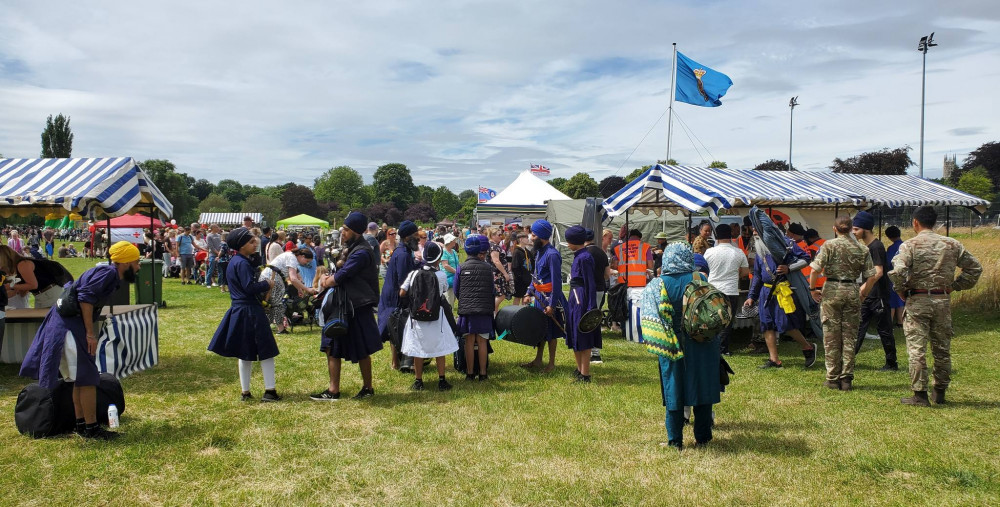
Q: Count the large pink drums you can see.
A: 0